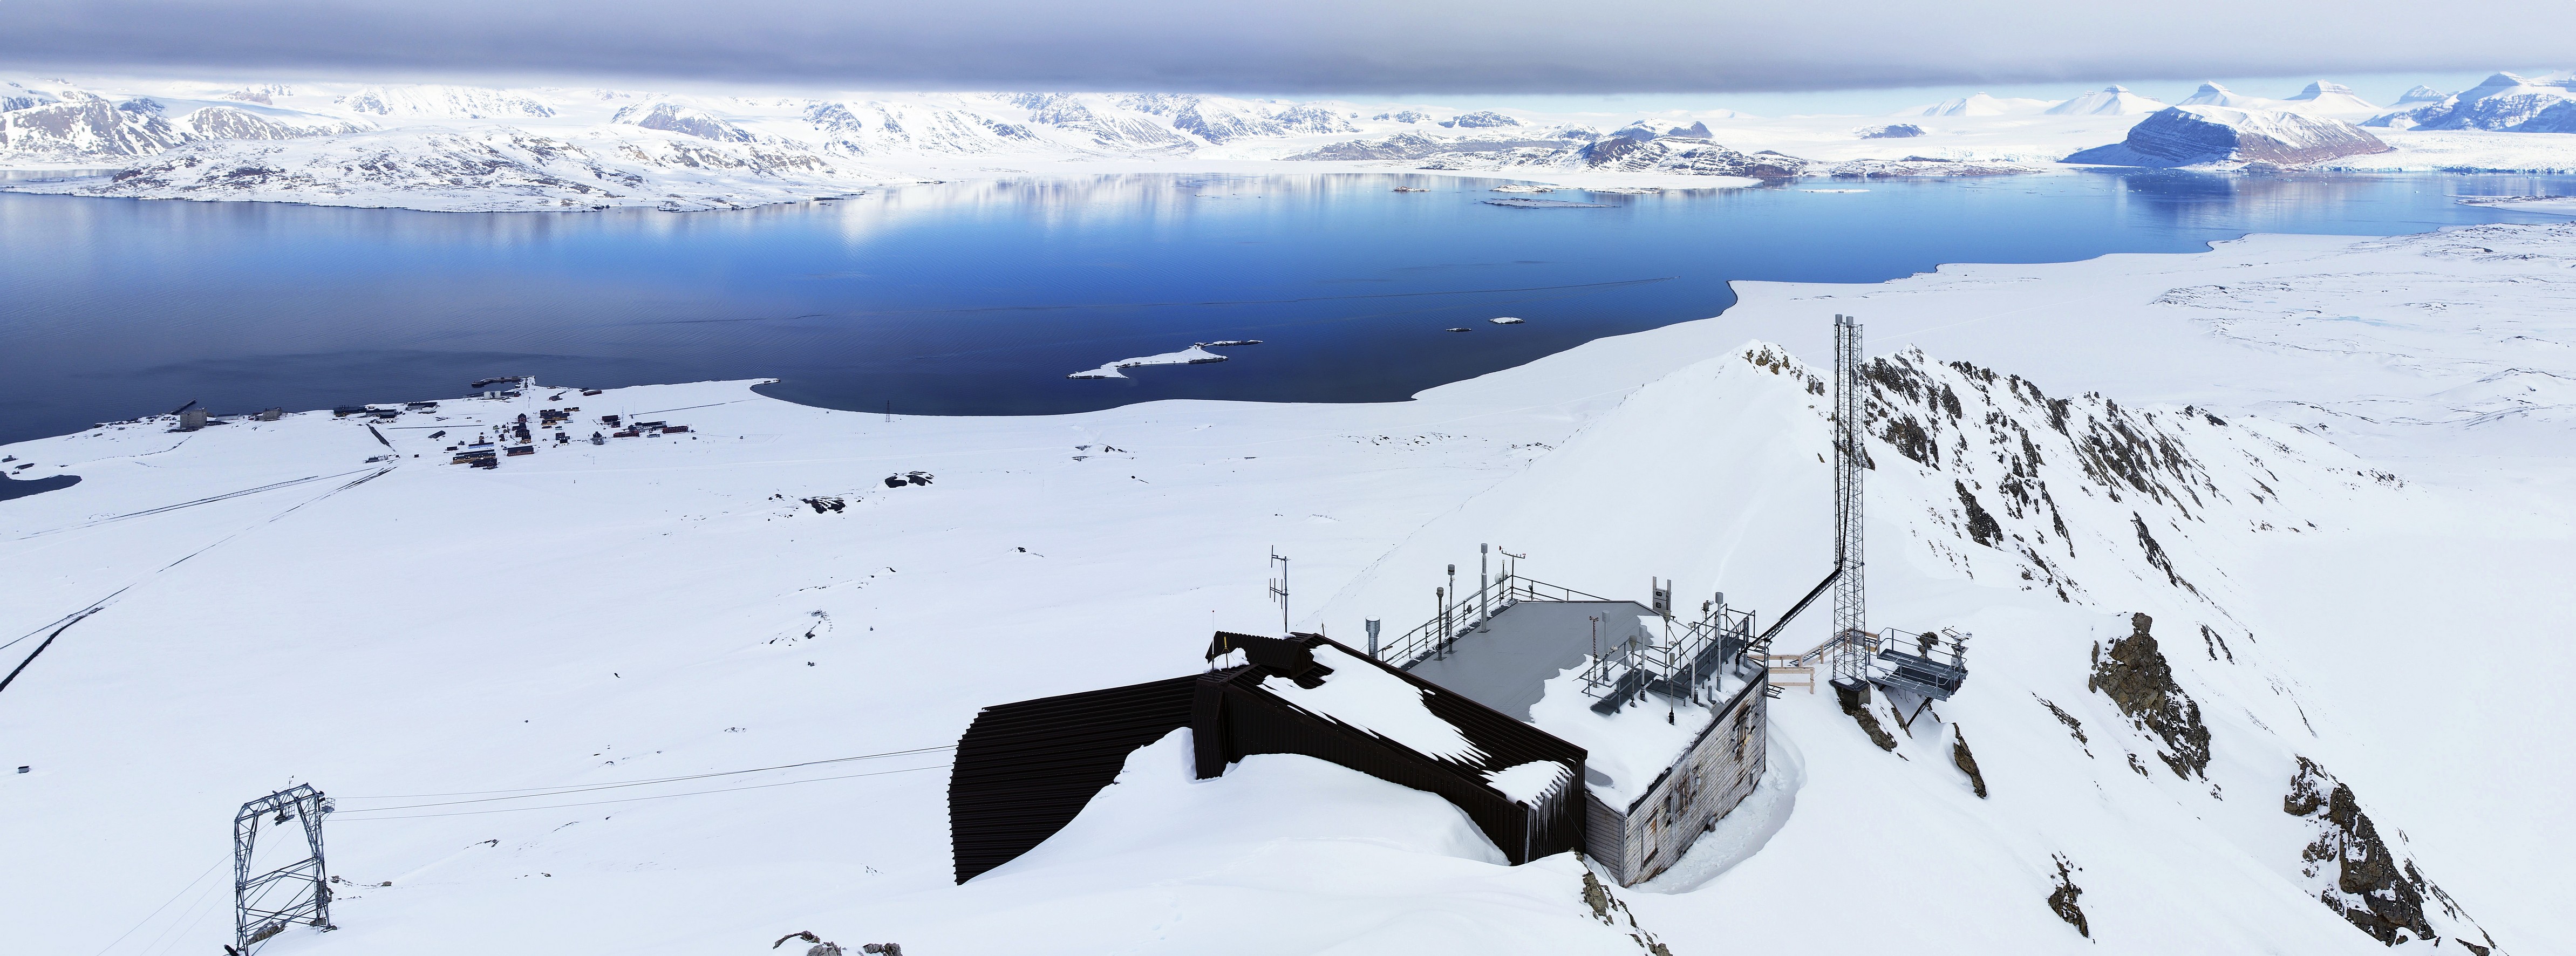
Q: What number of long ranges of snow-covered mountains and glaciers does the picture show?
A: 1